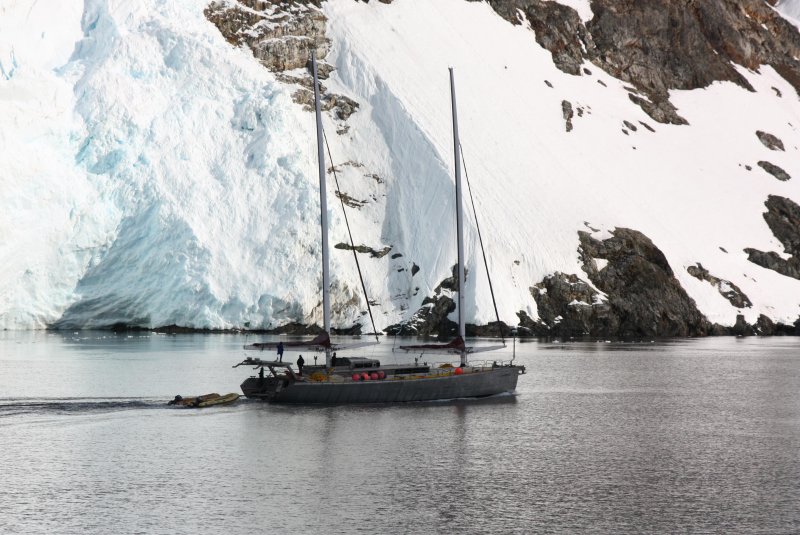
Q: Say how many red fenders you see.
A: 5